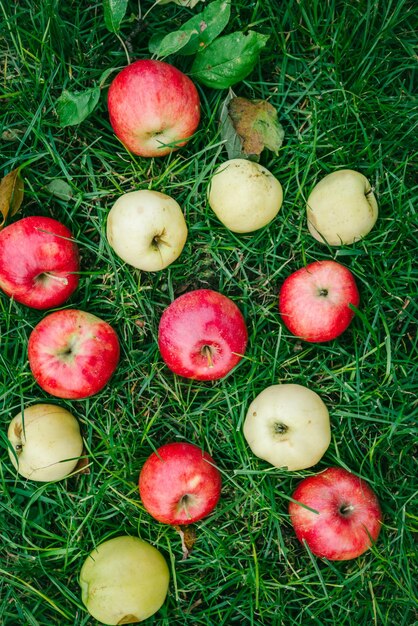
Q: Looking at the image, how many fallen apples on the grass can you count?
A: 13